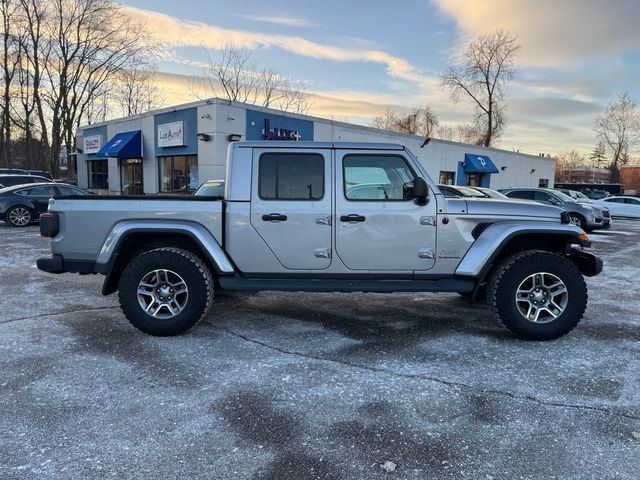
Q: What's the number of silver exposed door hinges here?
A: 4